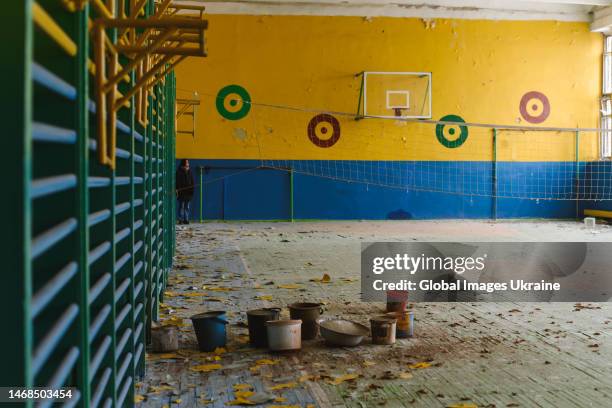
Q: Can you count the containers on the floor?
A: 9